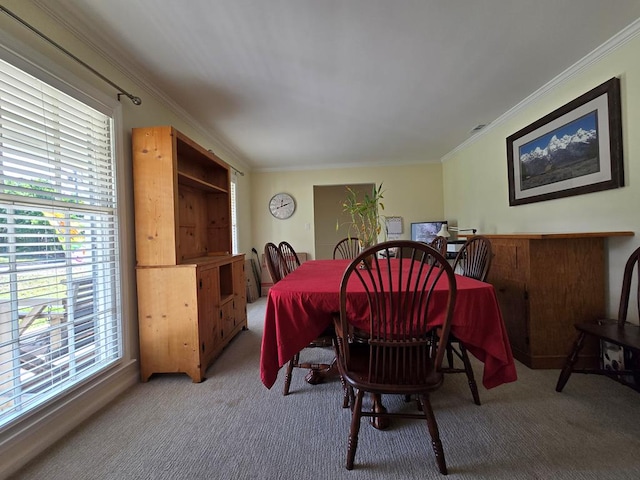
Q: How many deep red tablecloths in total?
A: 1